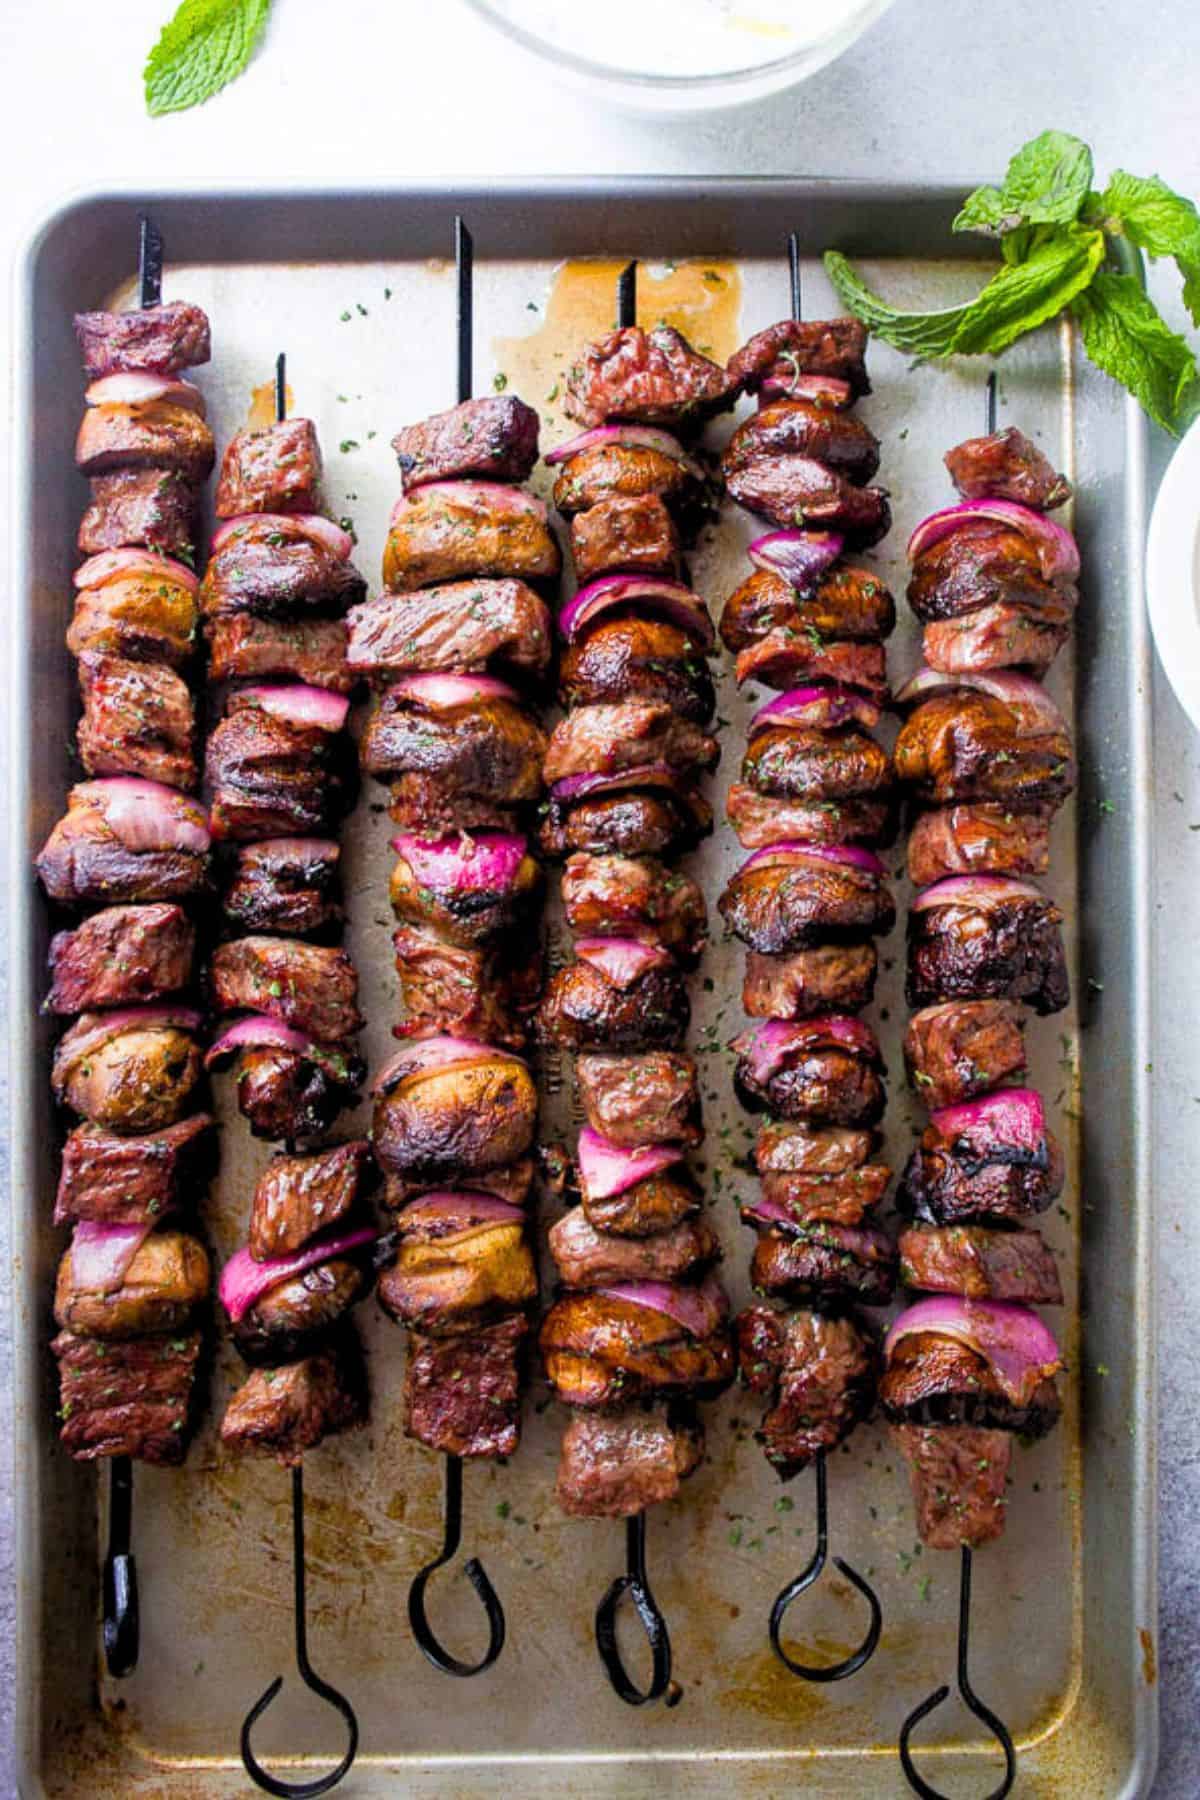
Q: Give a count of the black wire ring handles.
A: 6